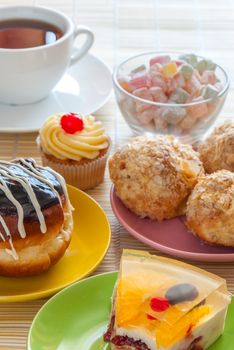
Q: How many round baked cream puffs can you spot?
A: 3